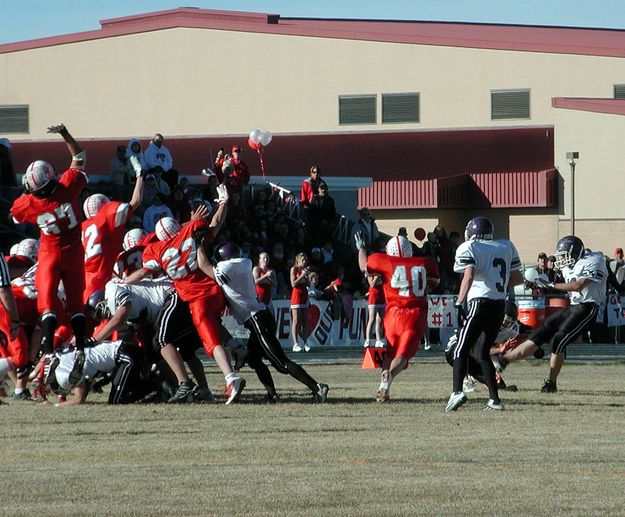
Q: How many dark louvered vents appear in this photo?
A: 5